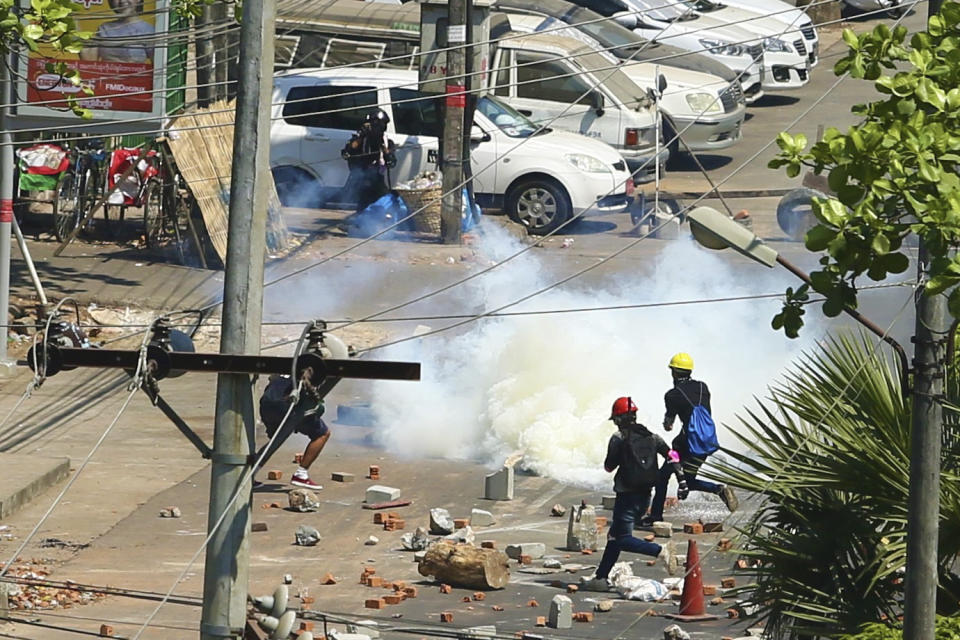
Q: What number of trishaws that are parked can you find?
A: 2